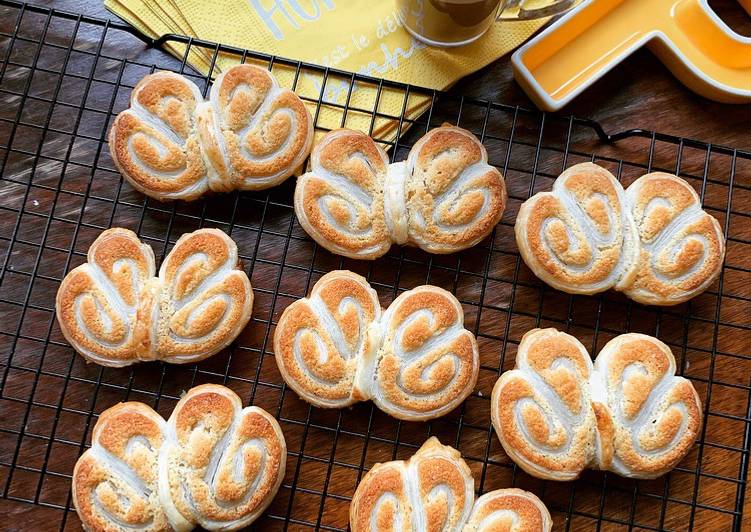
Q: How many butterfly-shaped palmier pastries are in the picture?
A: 8